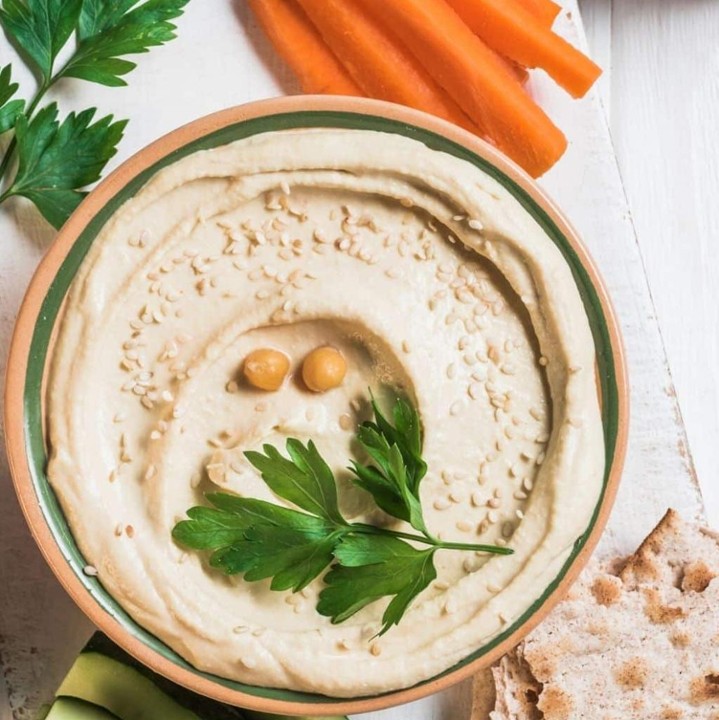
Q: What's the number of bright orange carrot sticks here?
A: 5